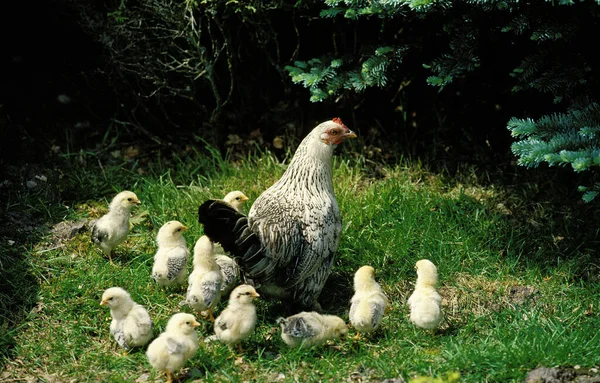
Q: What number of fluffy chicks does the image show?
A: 11